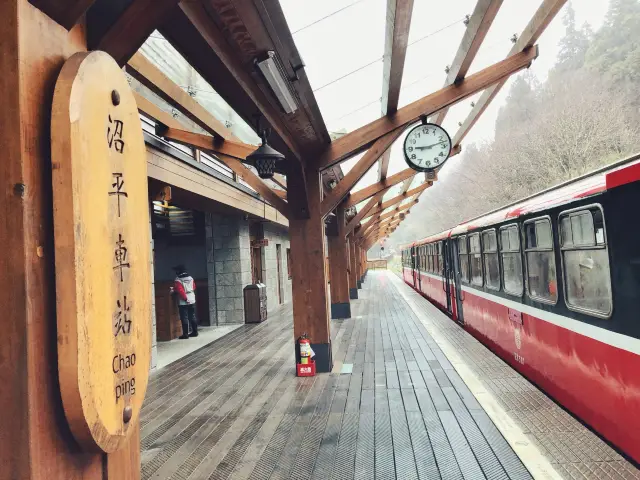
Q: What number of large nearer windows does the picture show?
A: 6